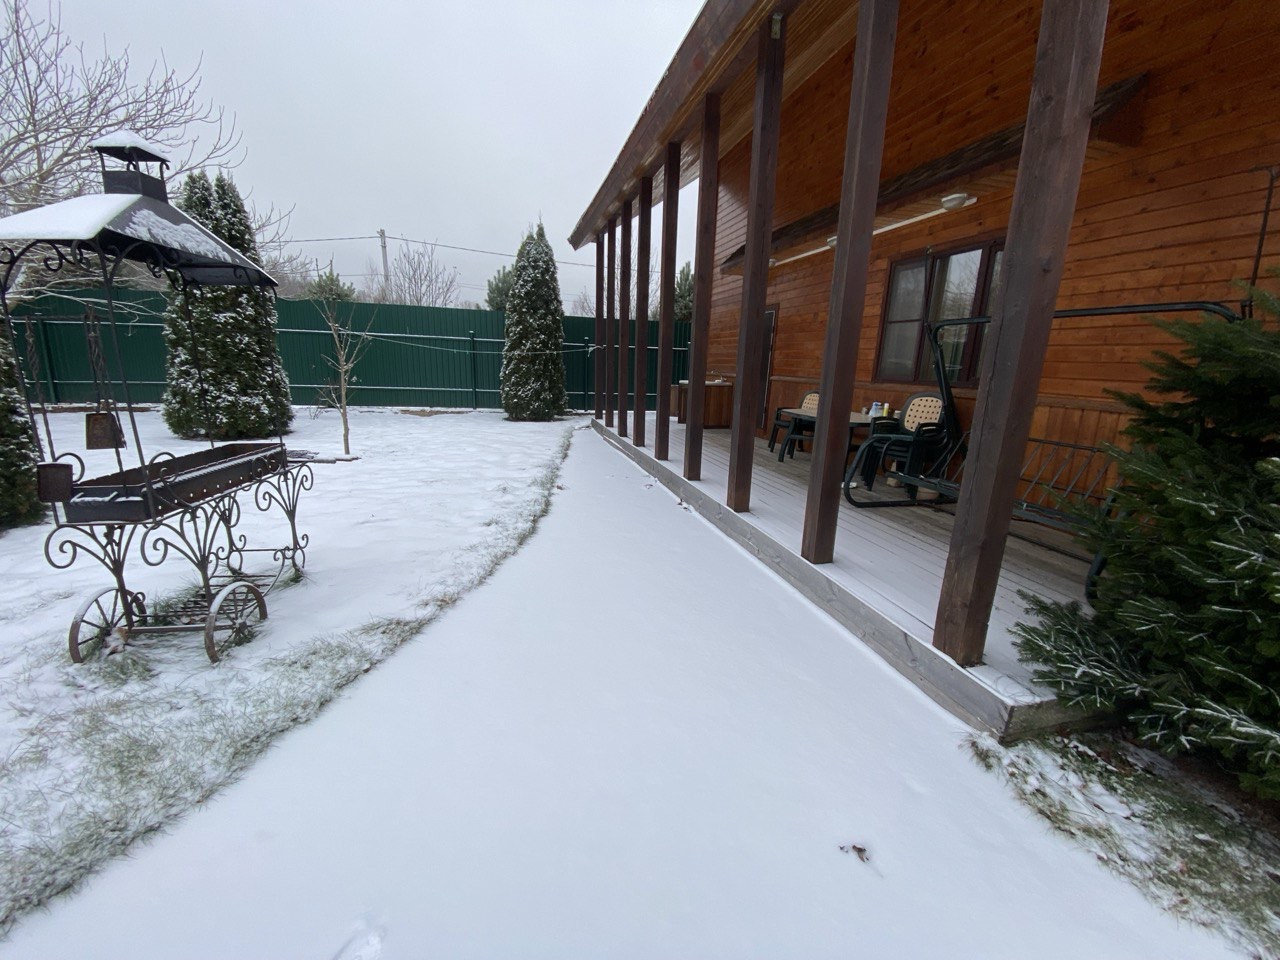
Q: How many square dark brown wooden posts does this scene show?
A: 9